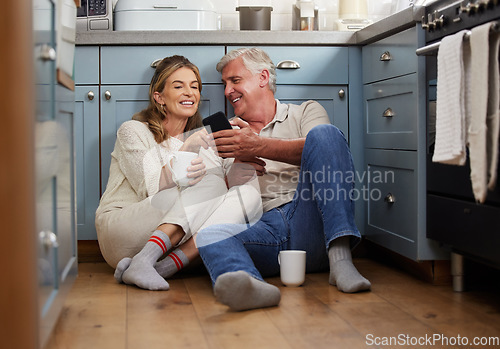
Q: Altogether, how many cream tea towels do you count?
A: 2